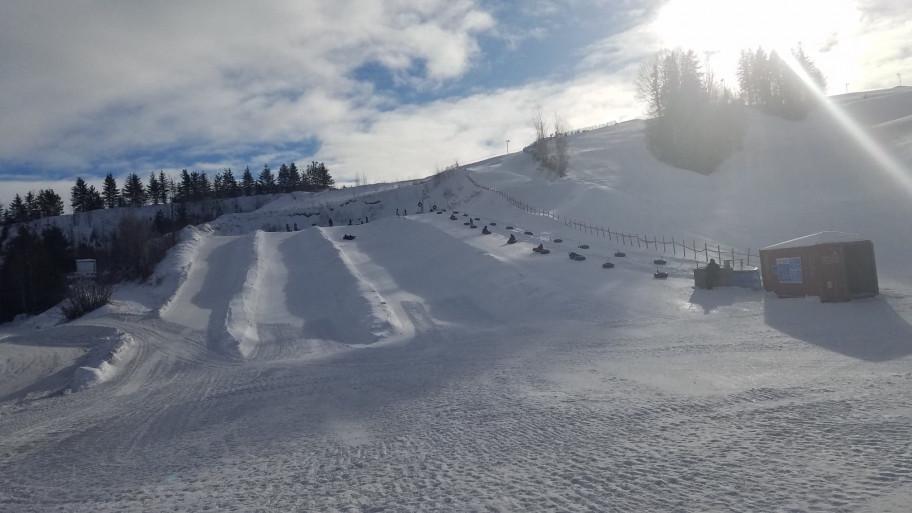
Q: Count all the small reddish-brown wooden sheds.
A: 1